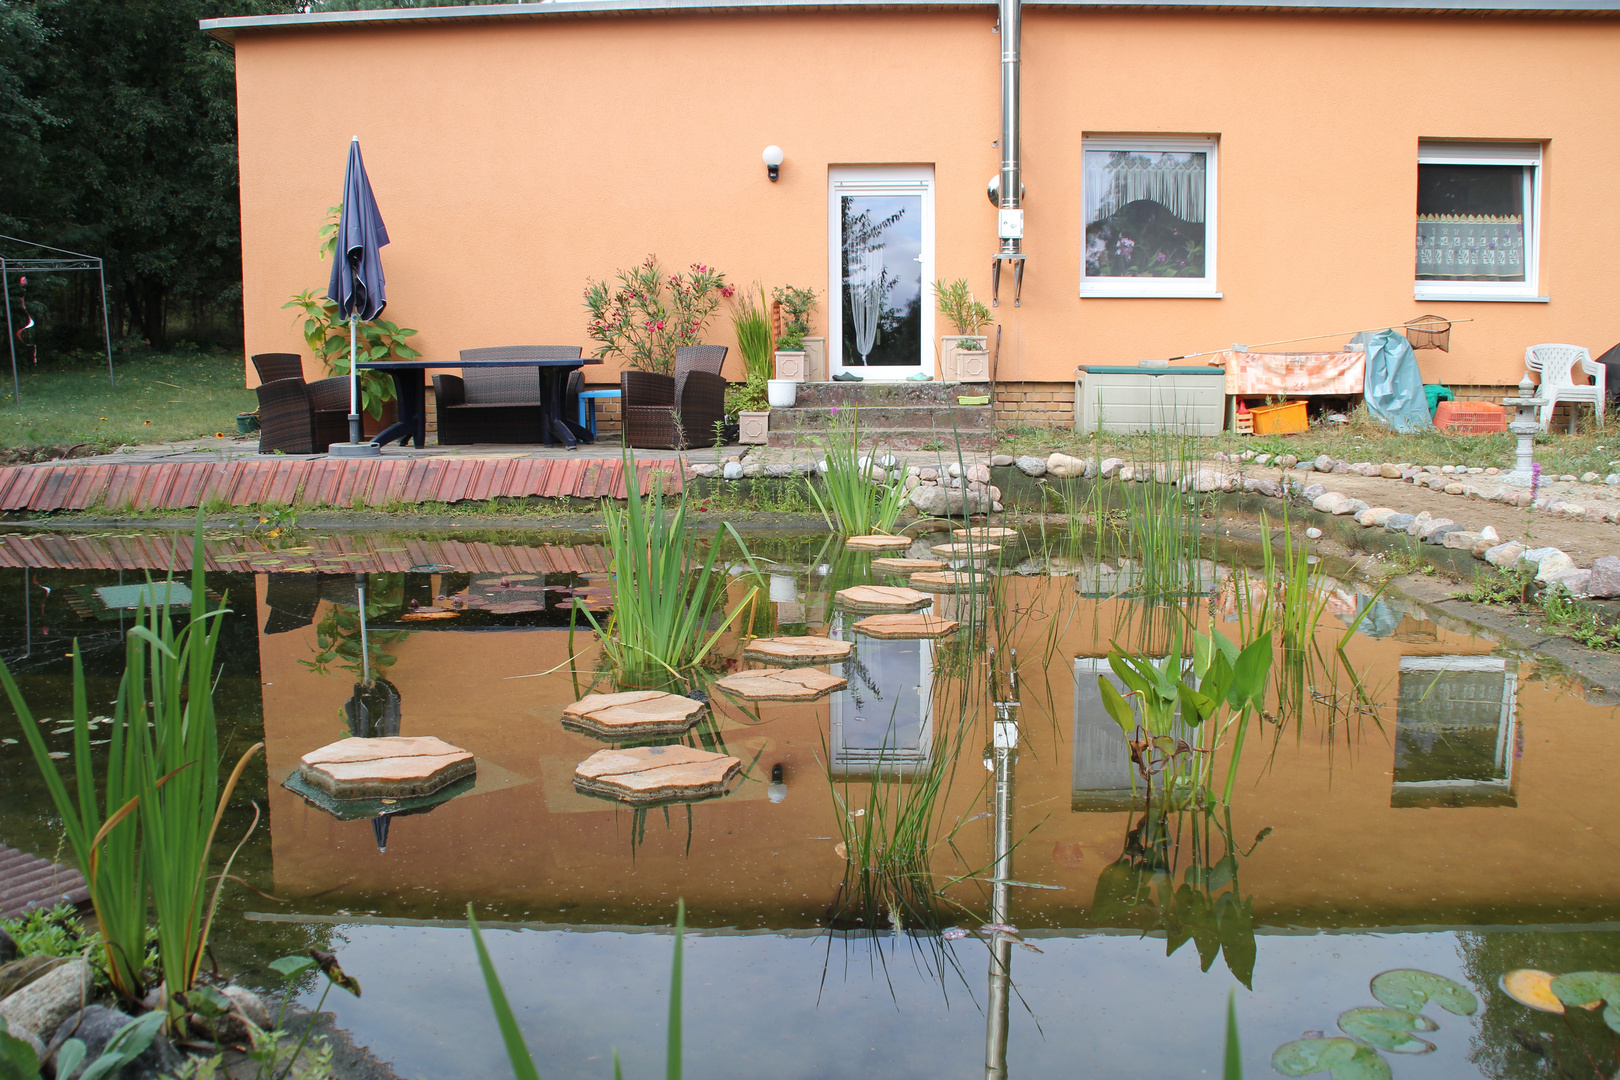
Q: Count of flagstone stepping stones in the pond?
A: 12